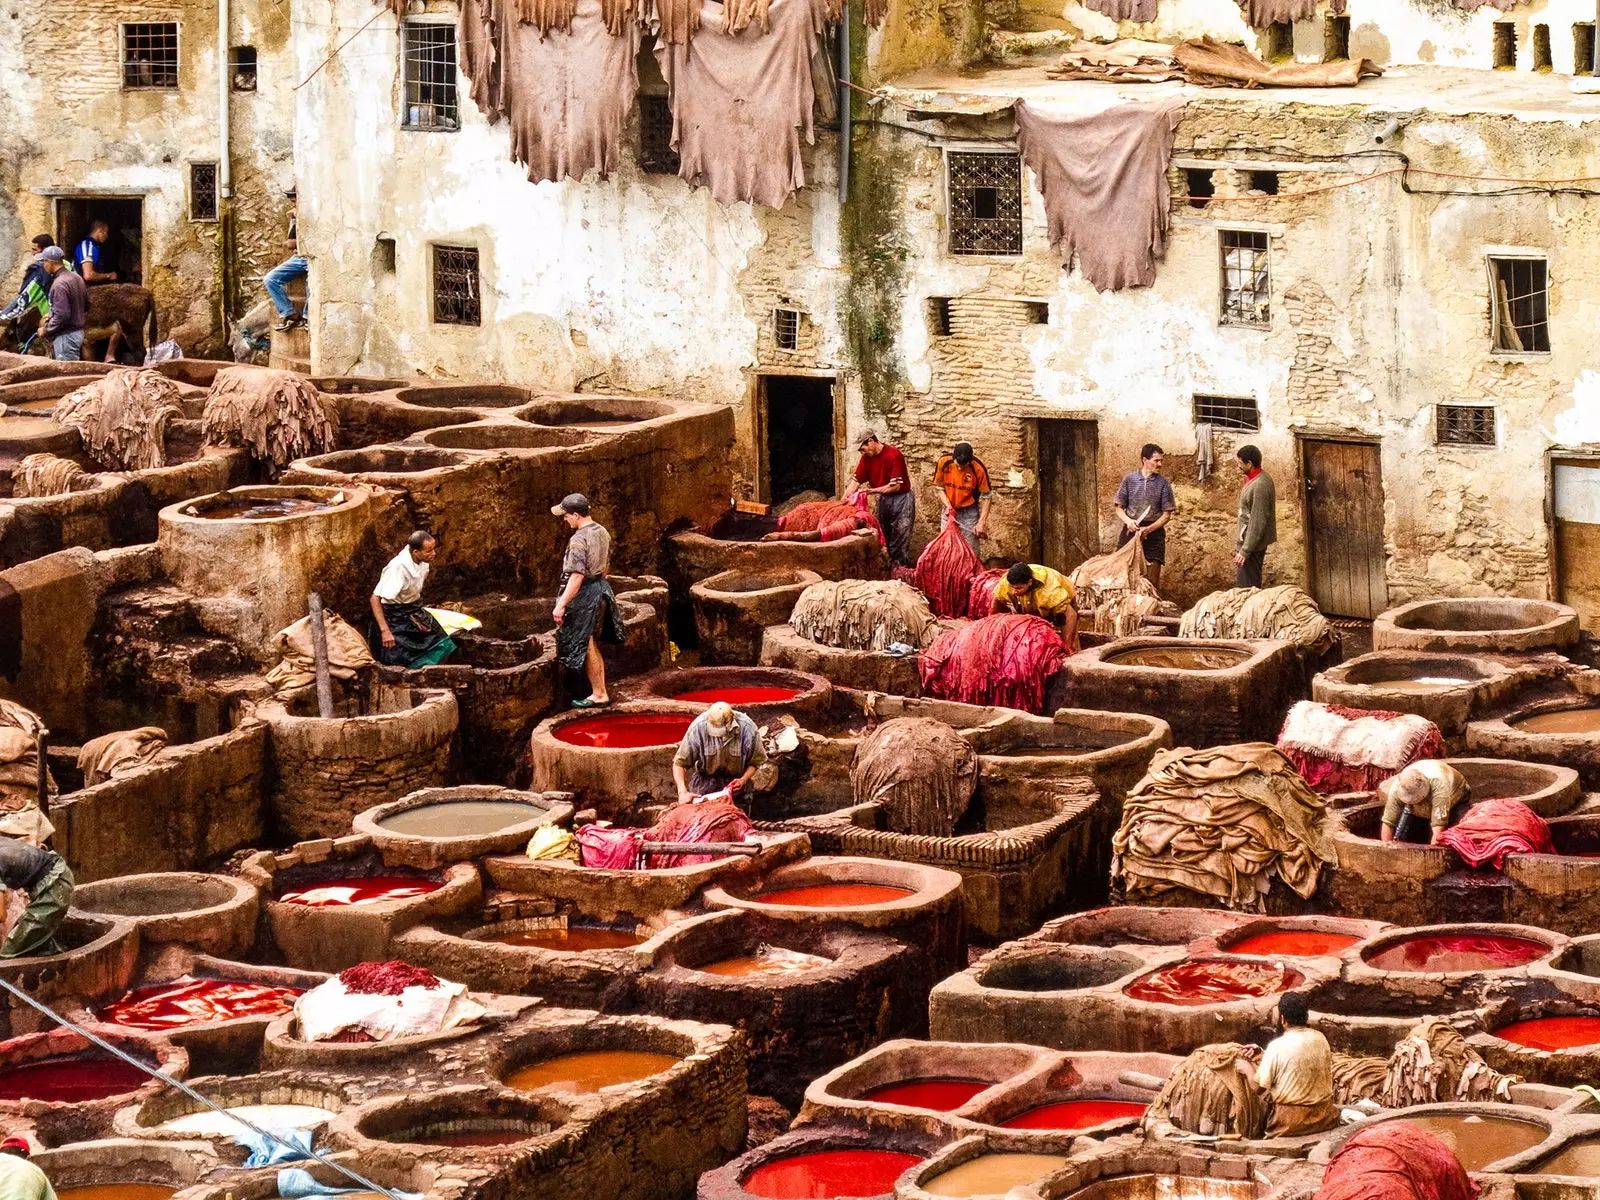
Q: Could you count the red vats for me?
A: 13